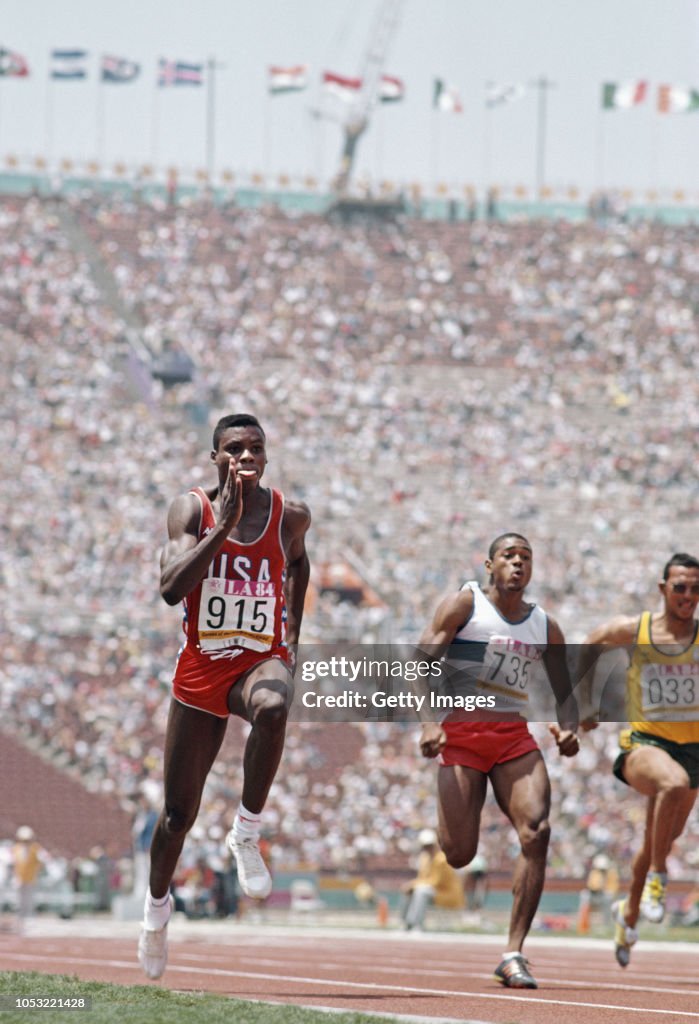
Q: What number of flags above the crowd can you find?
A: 11